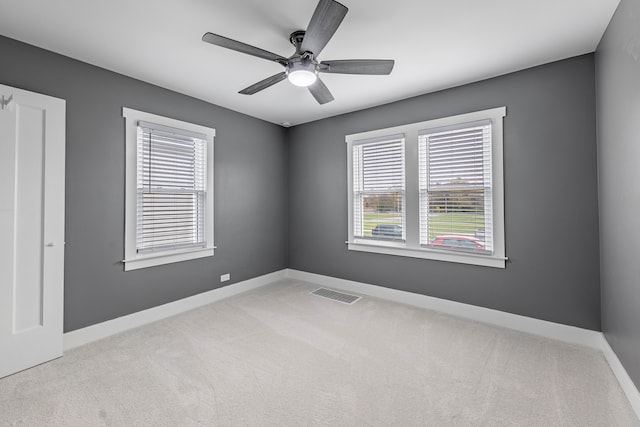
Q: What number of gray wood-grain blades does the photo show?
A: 5